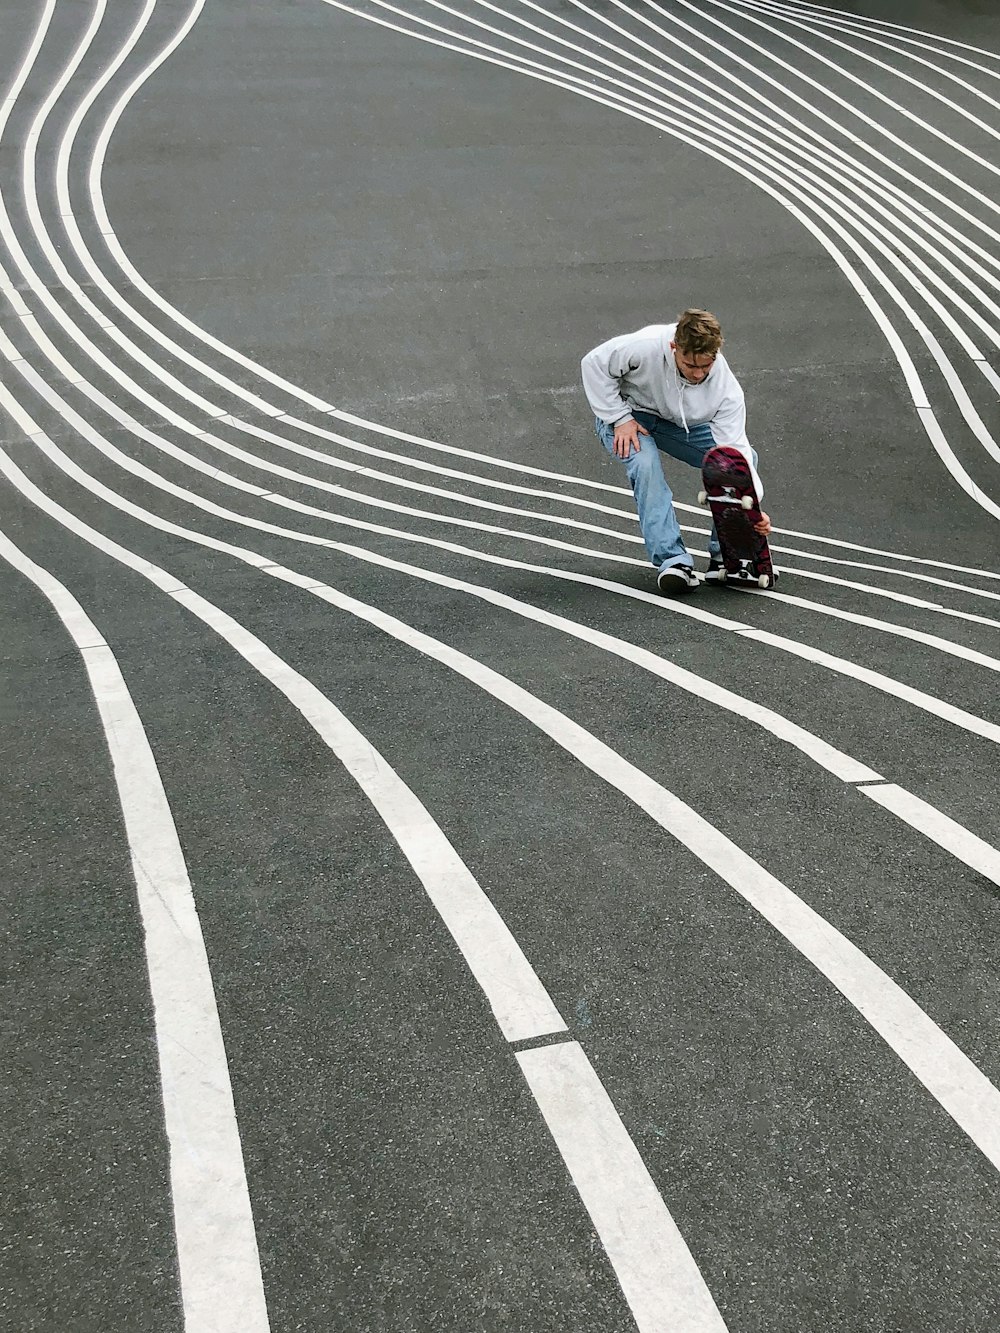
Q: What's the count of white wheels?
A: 4